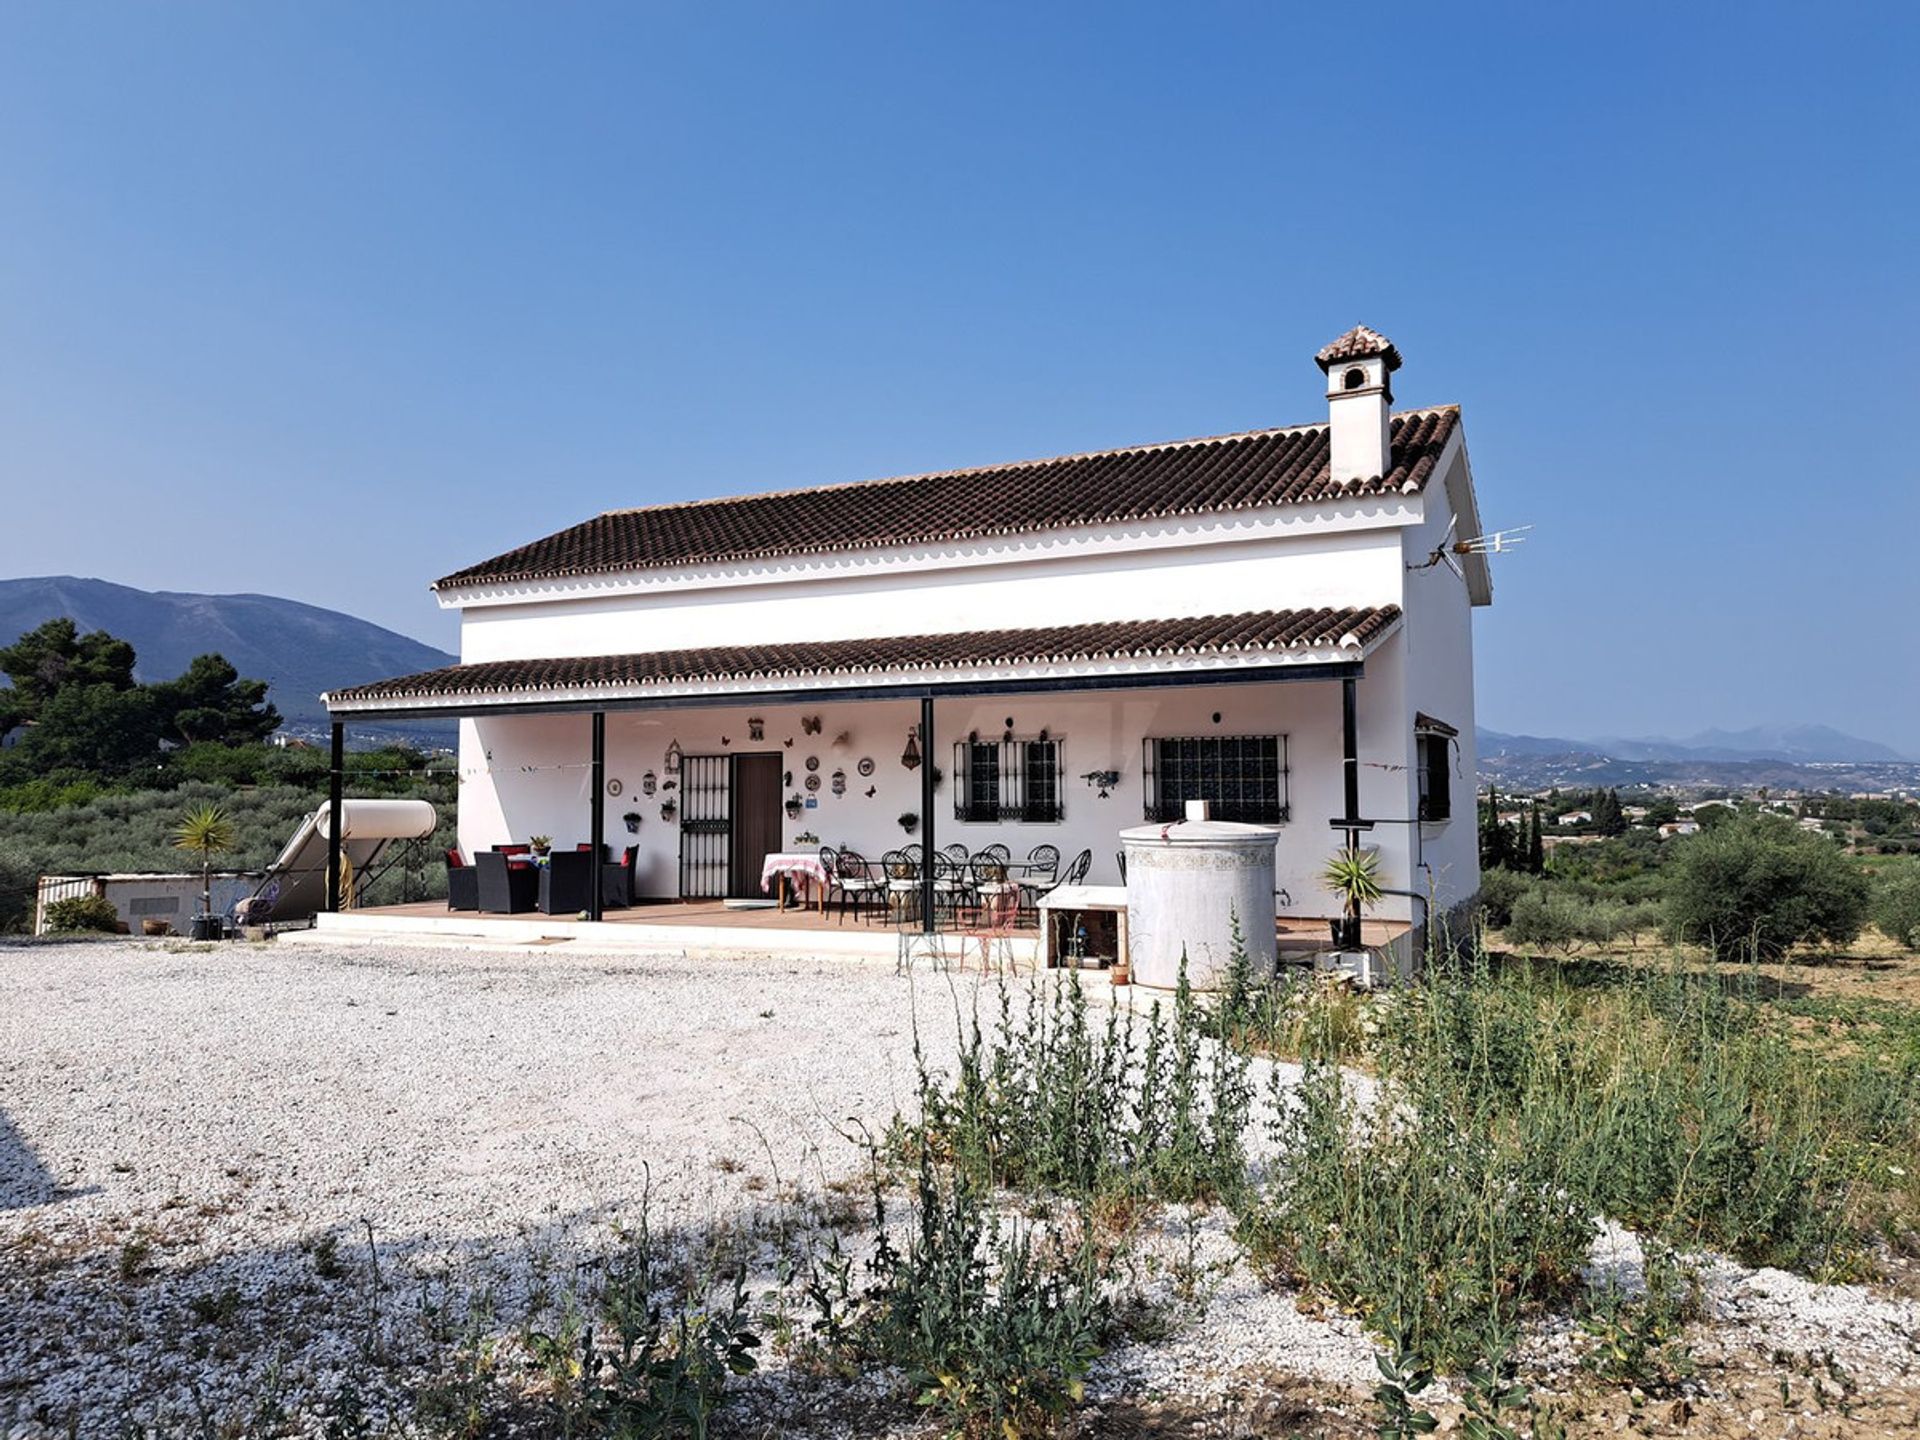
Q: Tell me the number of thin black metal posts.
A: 4